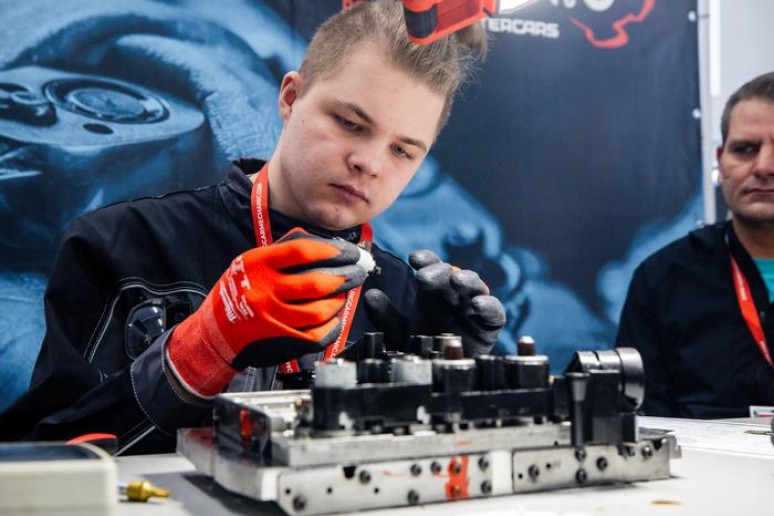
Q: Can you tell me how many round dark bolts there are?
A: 14